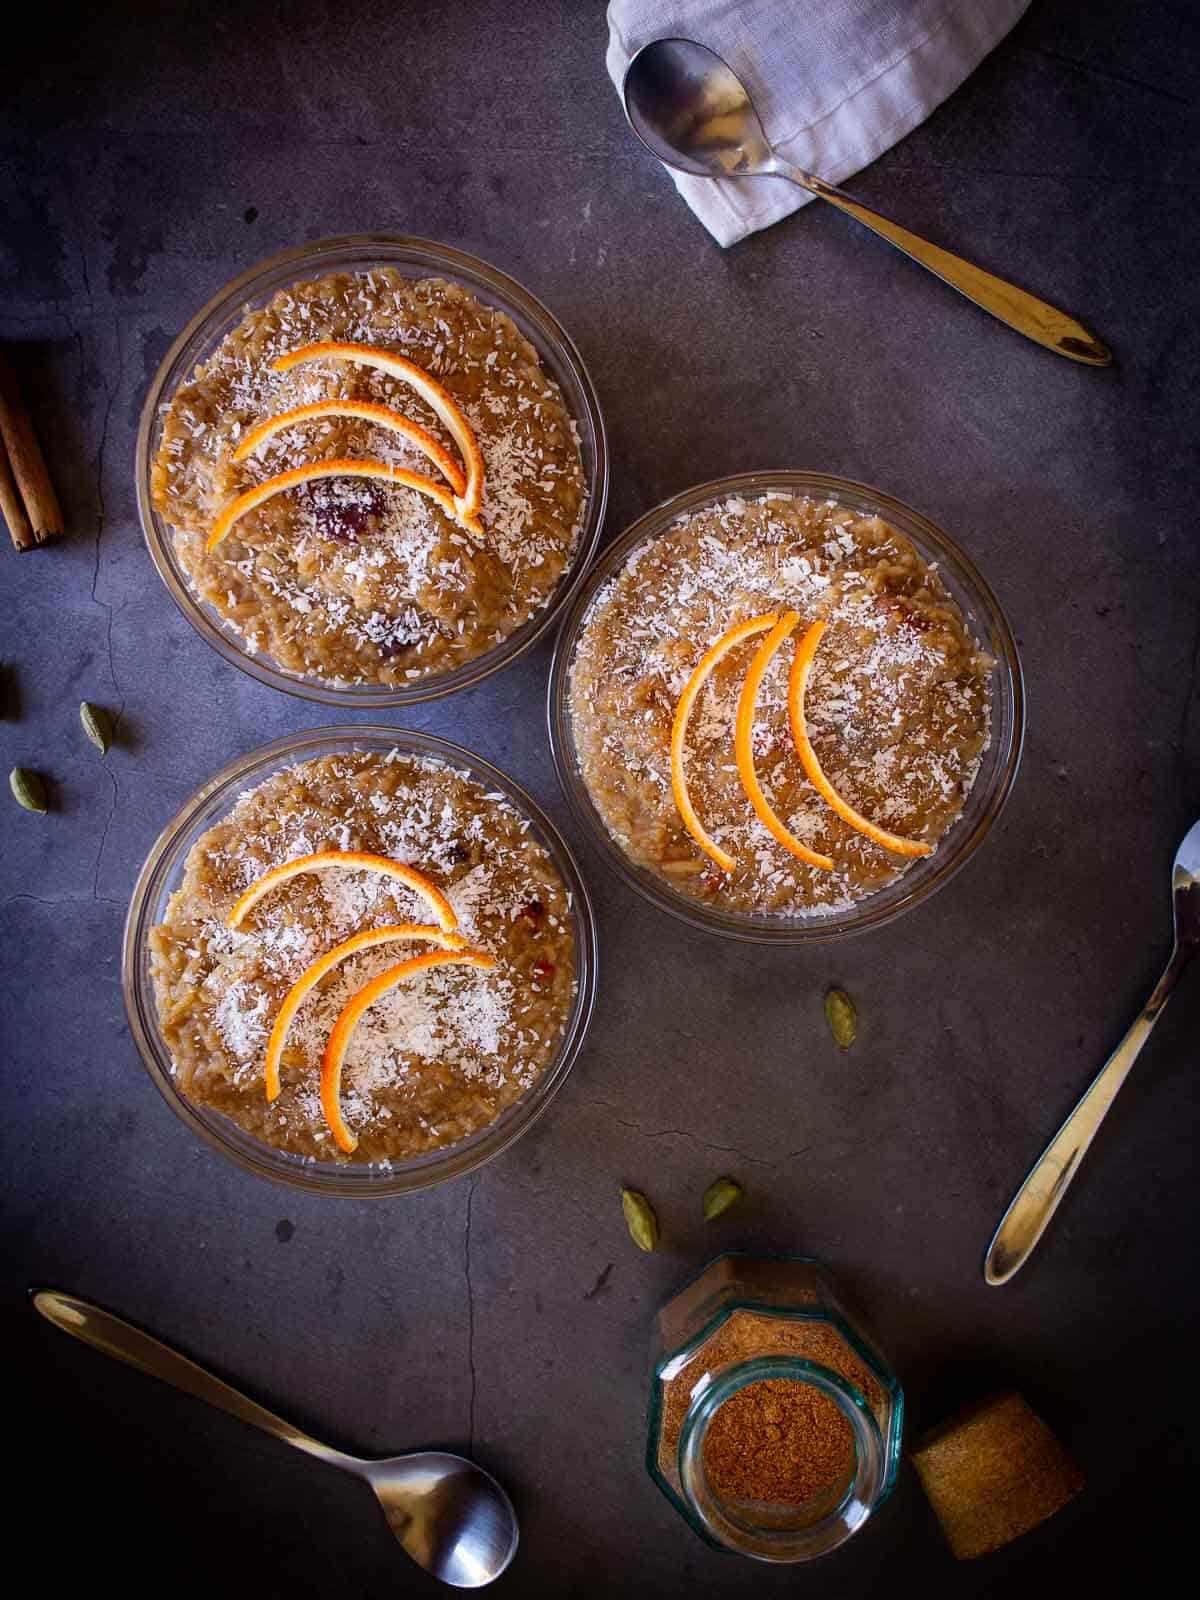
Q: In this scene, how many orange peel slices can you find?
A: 9